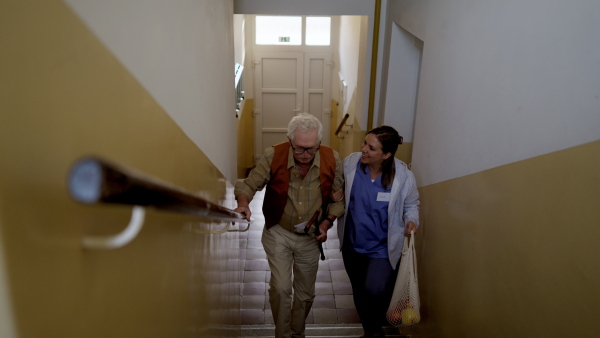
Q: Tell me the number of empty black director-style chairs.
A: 0